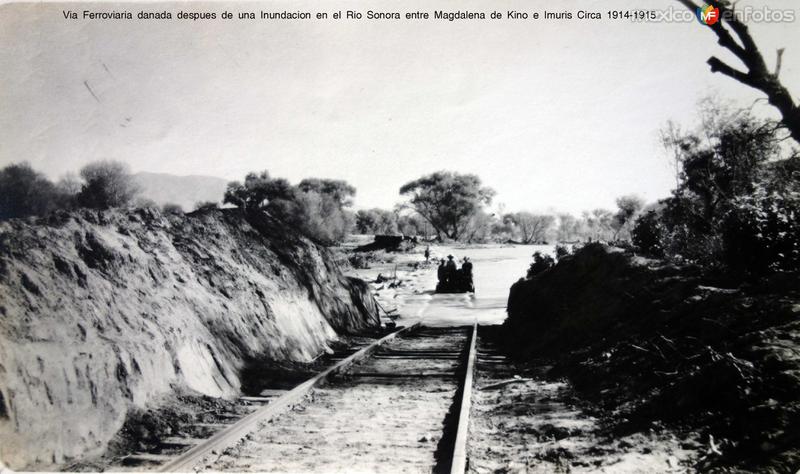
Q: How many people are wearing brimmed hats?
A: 3